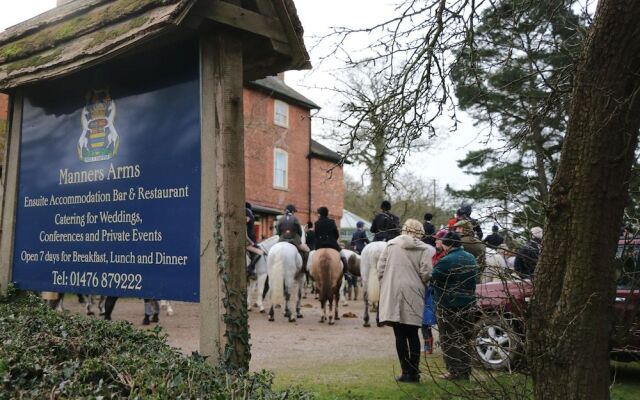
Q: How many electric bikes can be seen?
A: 0